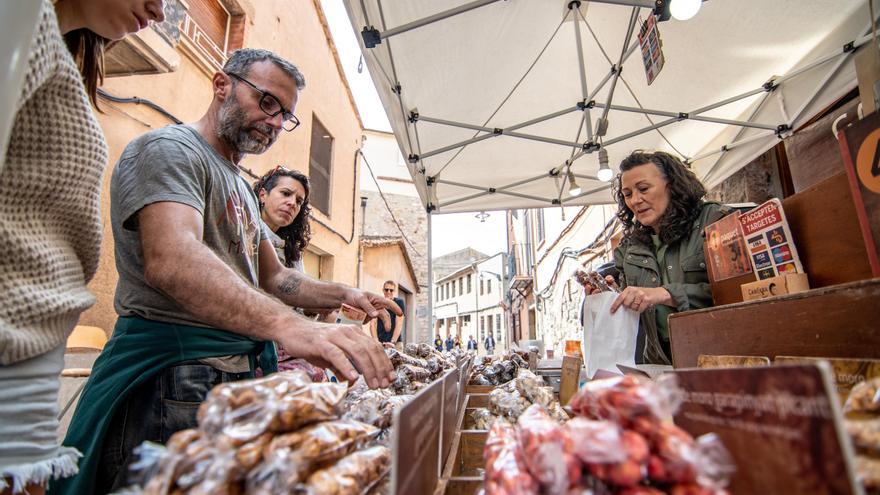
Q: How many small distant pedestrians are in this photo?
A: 5